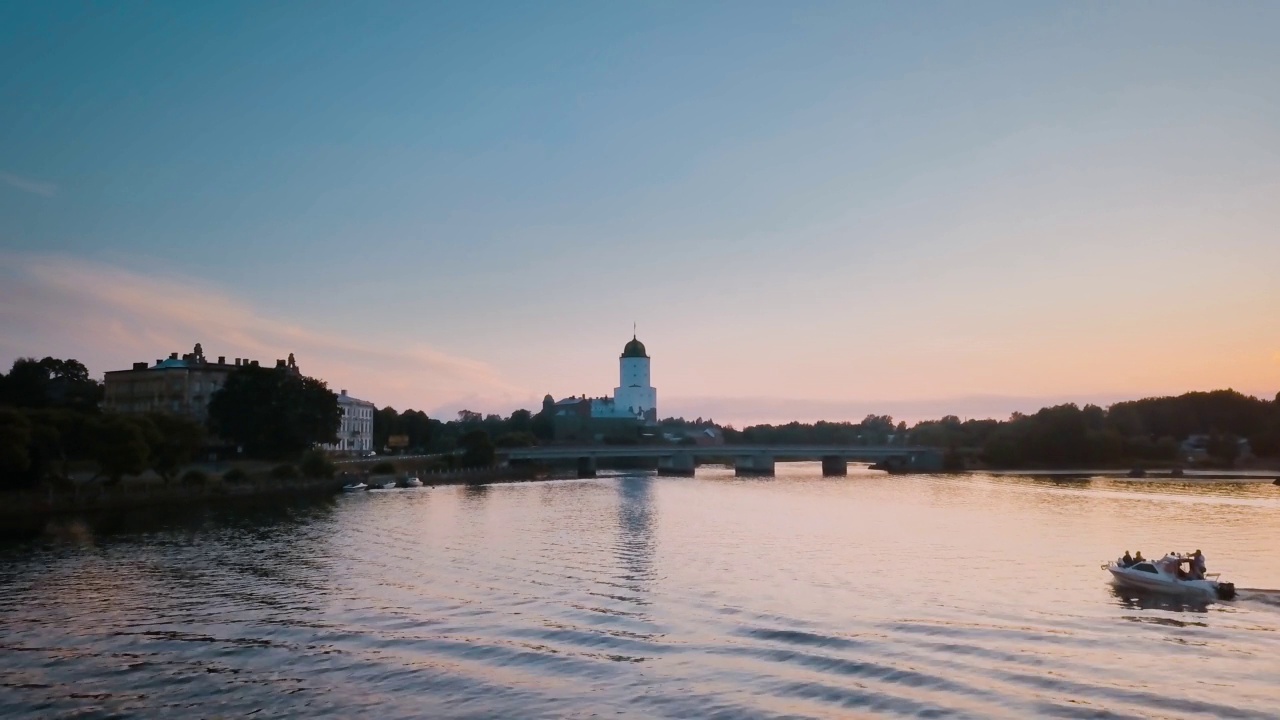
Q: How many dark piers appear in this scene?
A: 4